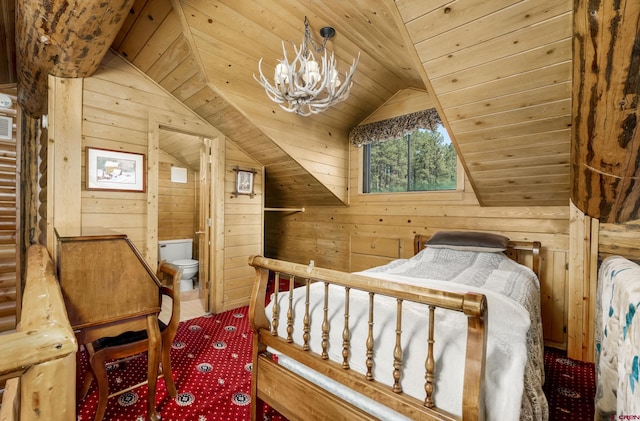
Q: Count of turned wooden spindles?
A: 8